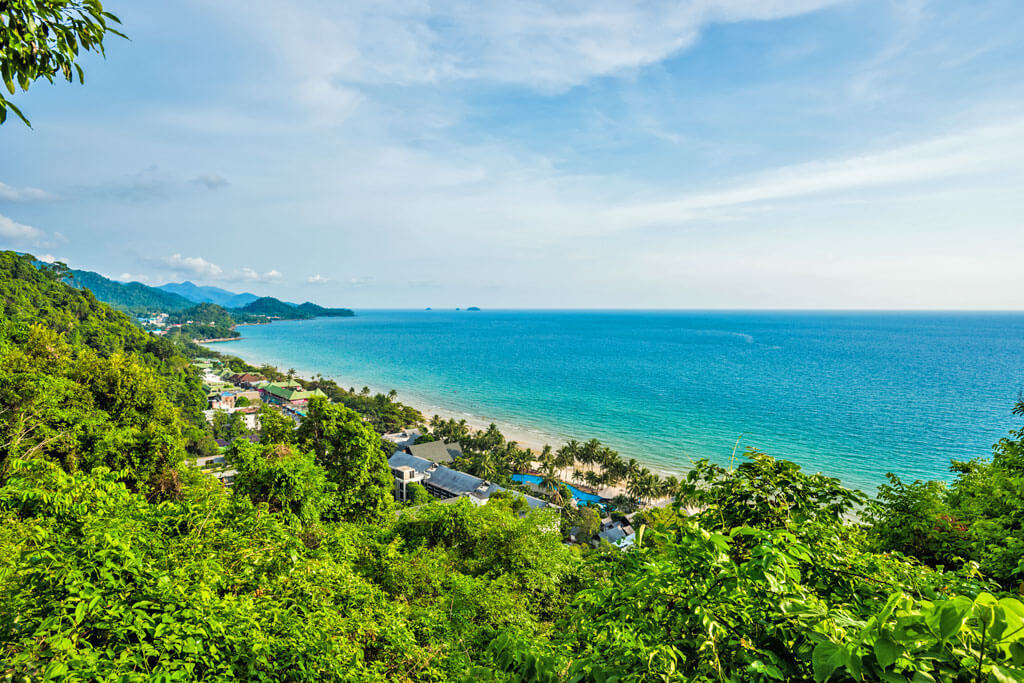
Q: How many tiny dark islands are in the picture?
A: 3